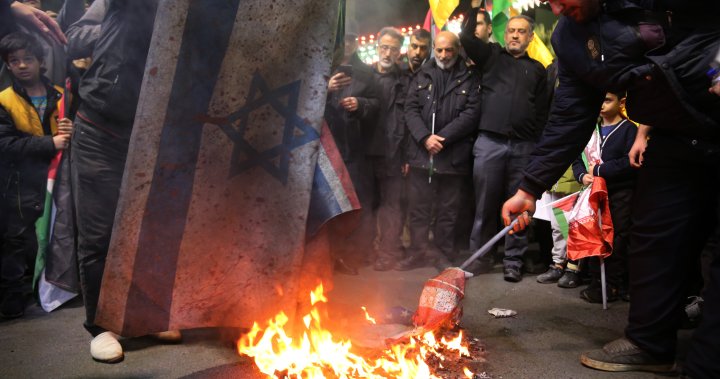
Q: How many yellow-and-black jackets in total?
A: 1